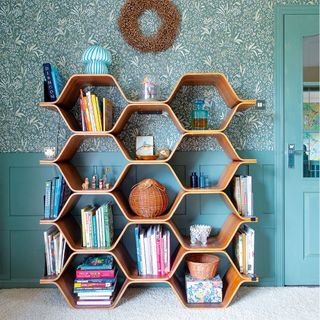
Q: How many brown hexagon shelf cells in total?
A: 11